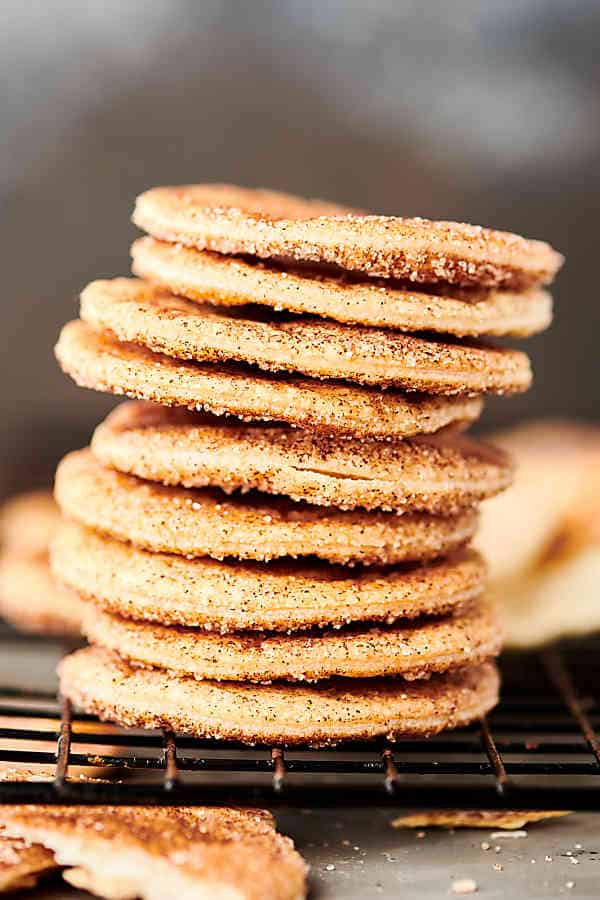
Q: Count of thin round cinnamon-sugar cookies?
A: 9